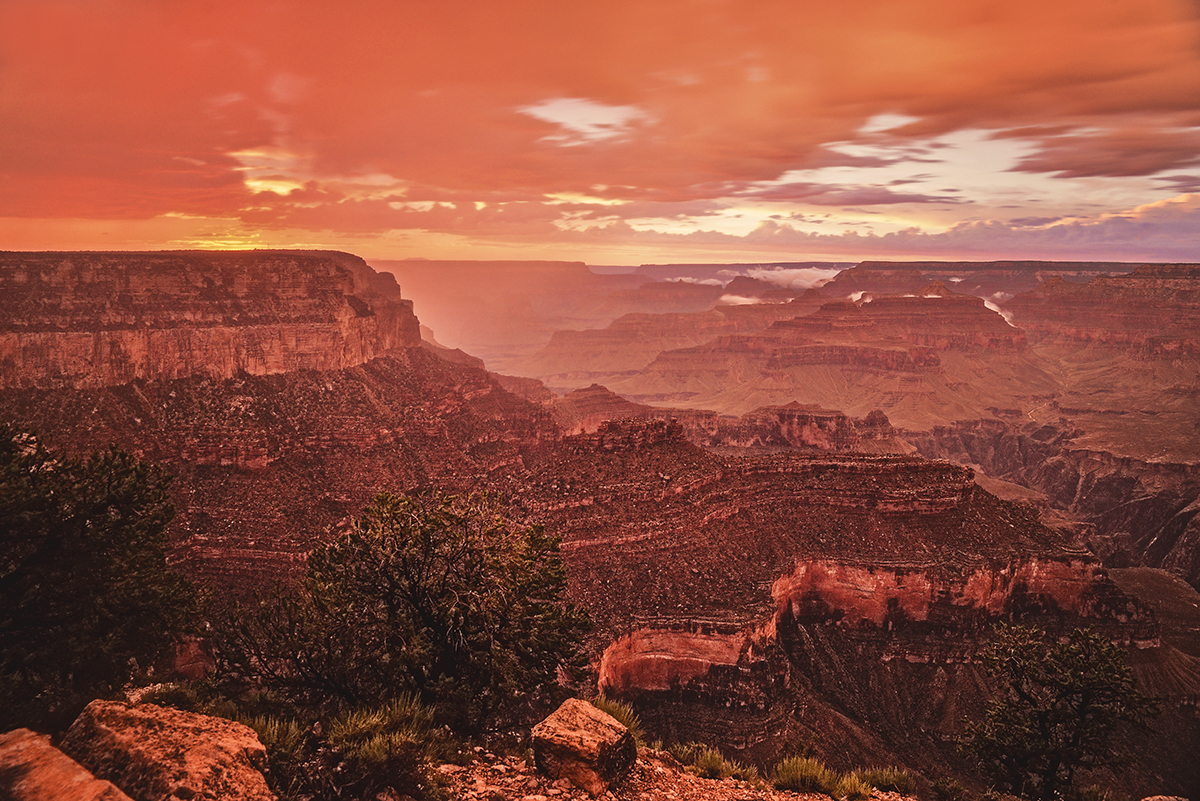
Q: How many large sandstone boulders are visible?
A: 3